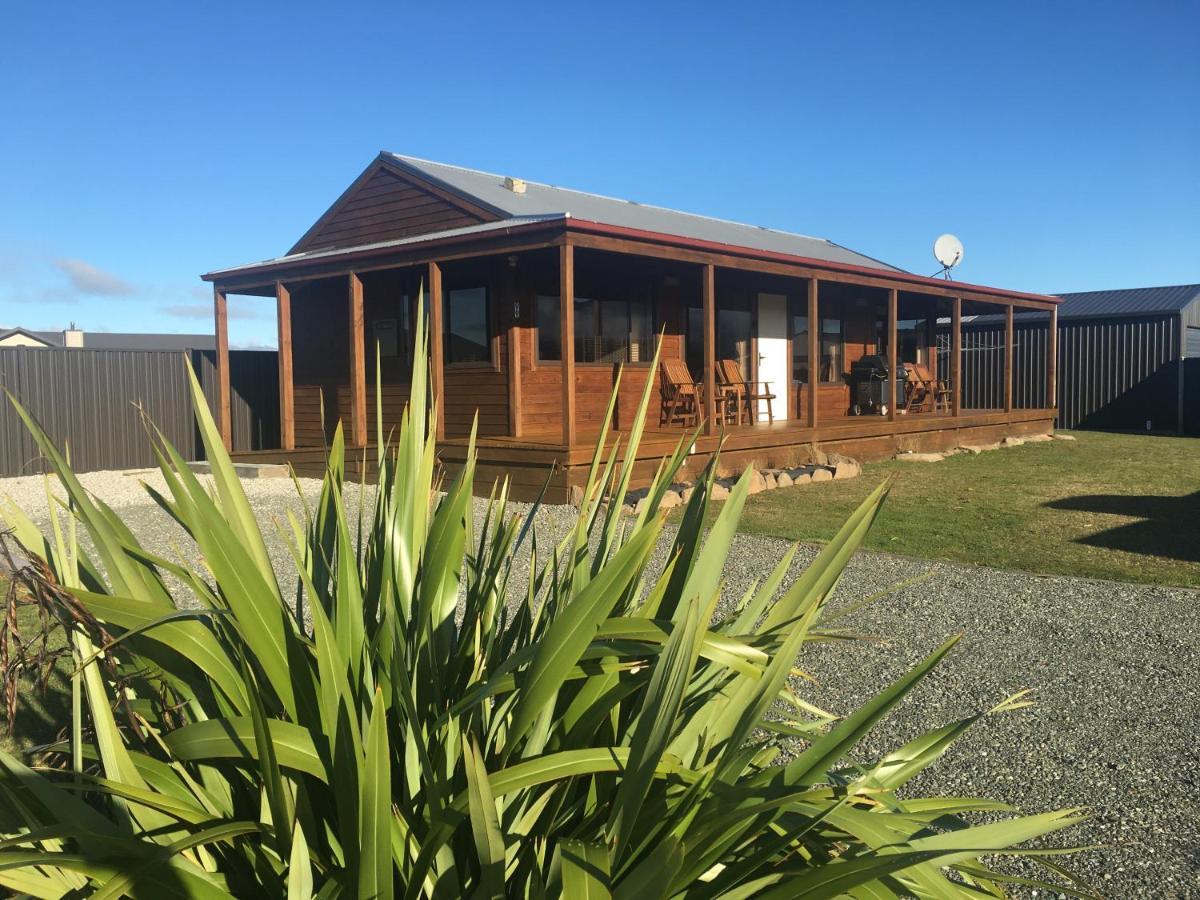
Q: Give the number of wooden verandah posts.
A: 11